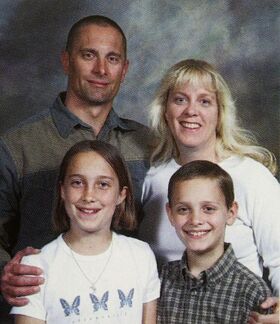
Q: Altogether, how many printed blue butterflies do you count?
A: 3